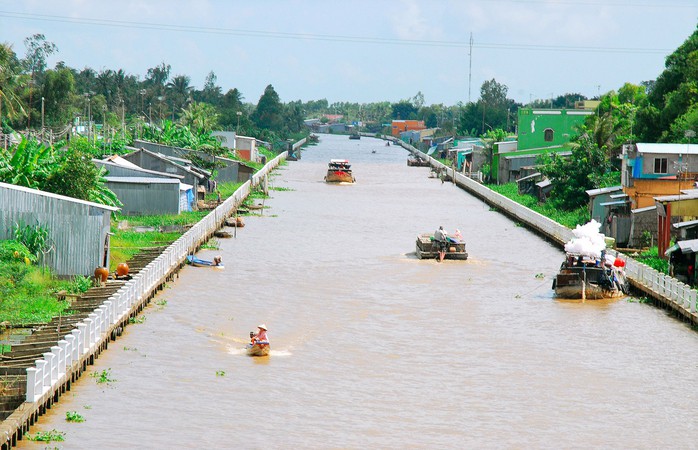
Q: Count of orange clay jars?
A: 2